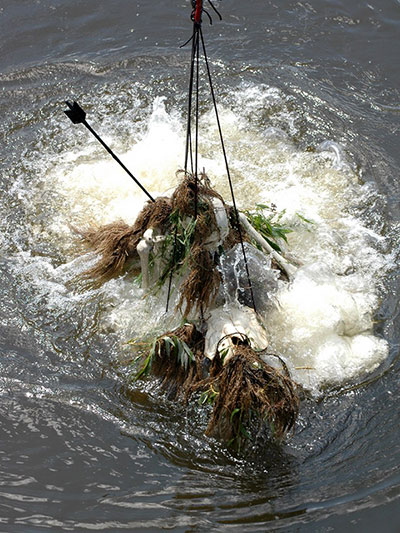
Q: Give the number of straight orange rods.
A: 0